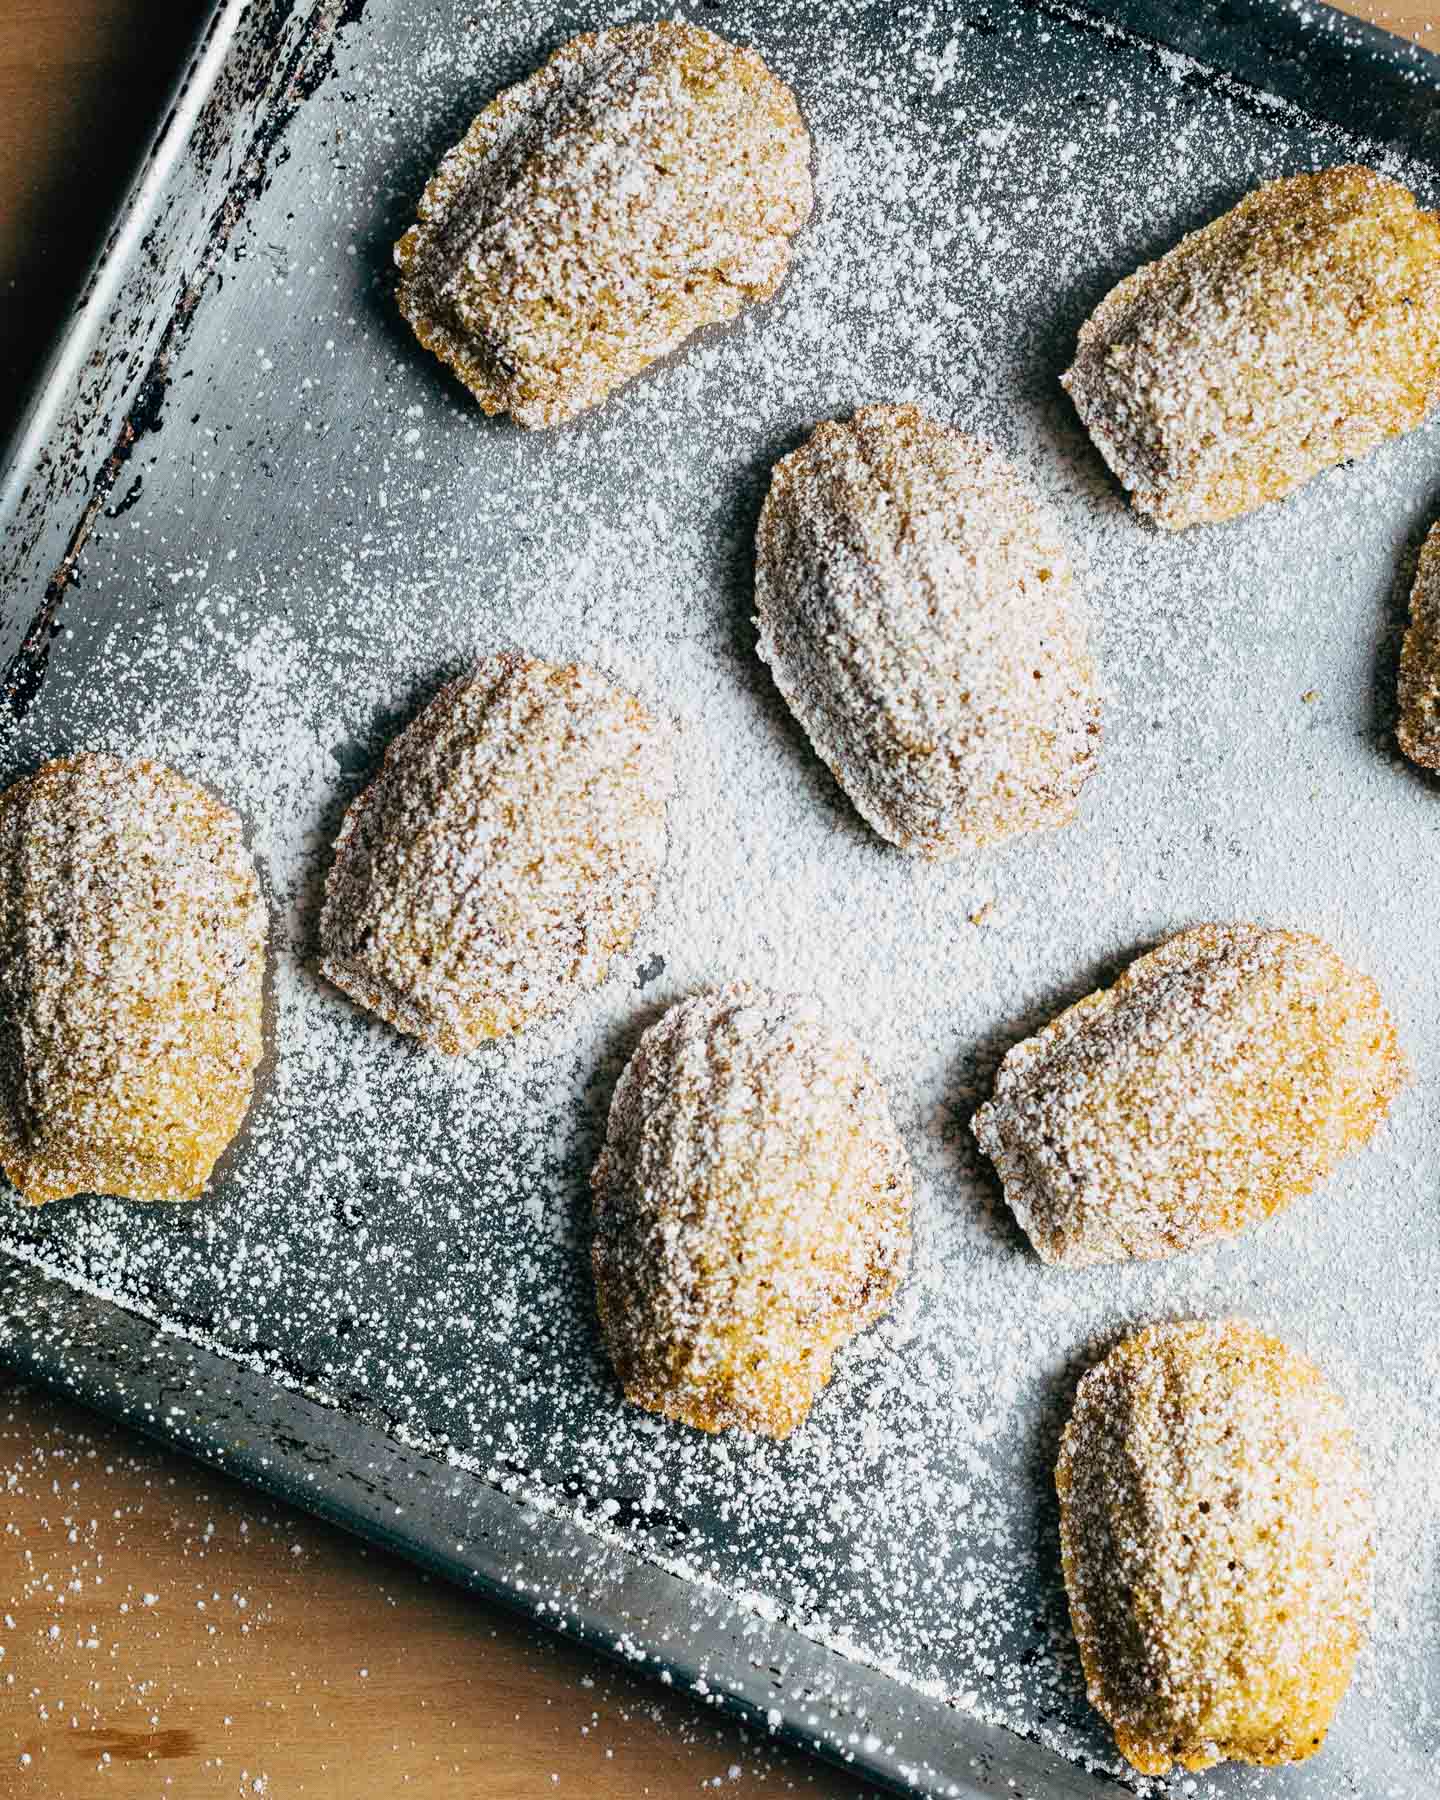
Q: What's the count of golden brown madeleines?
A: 9